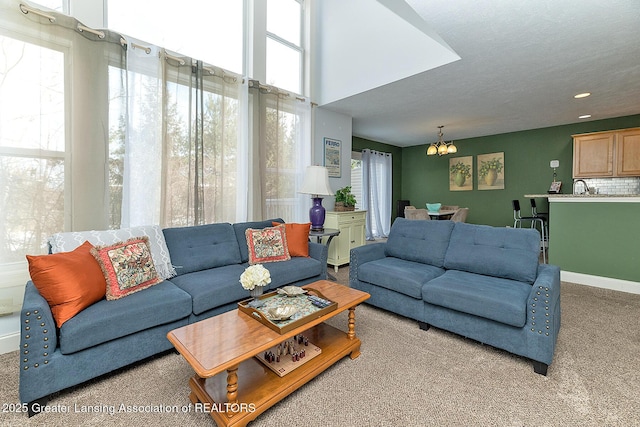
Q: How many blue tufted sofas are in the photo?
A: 2